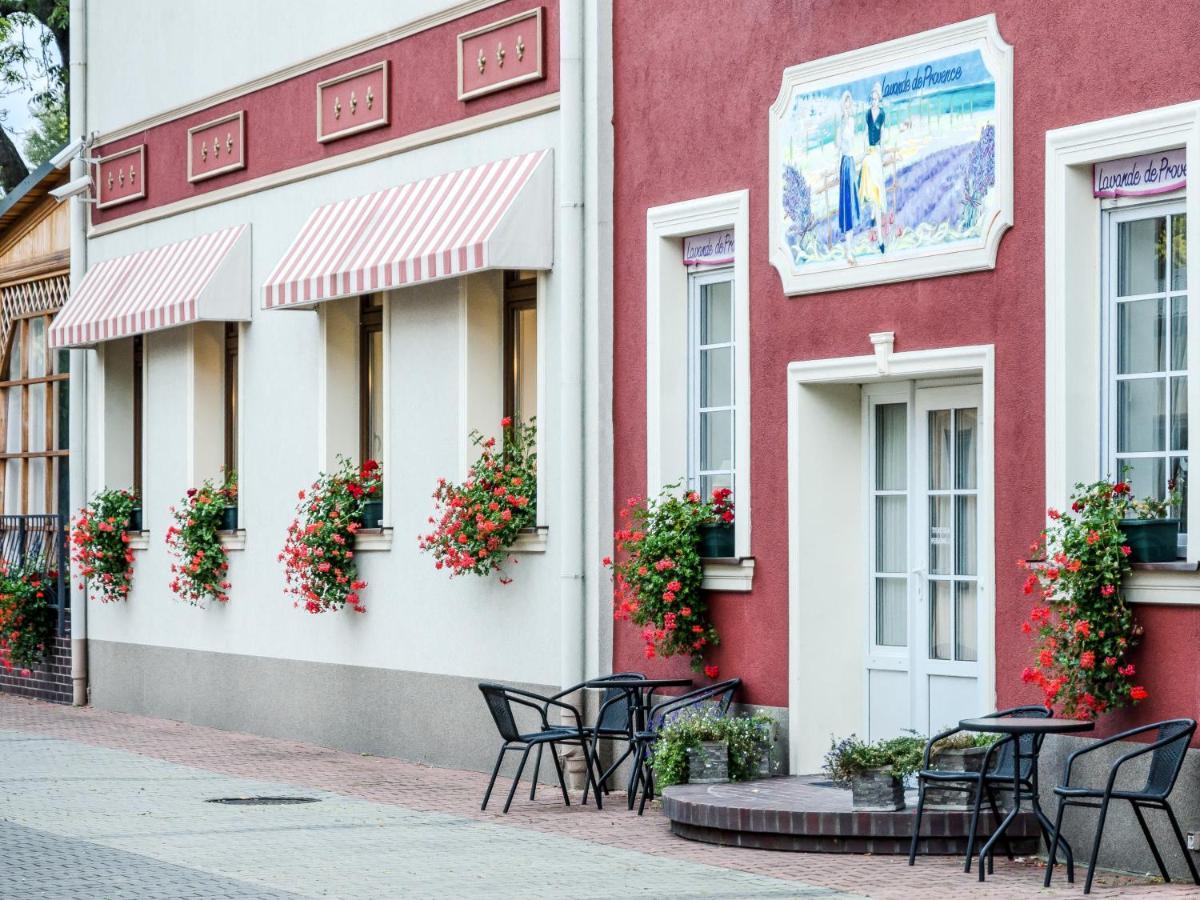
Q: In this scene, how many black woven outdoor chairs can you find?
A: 5